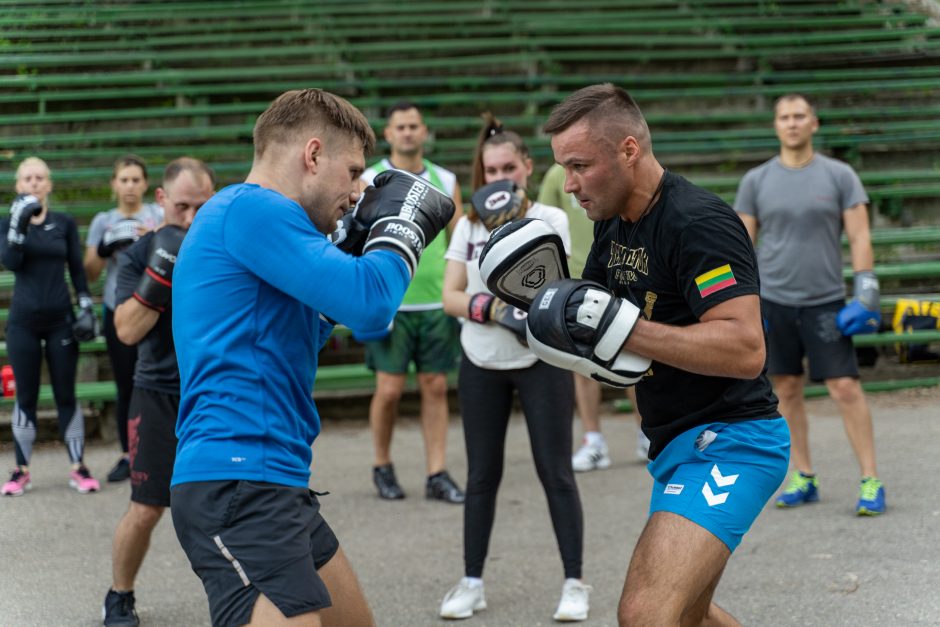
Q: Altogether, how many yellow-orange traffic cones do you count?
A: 0